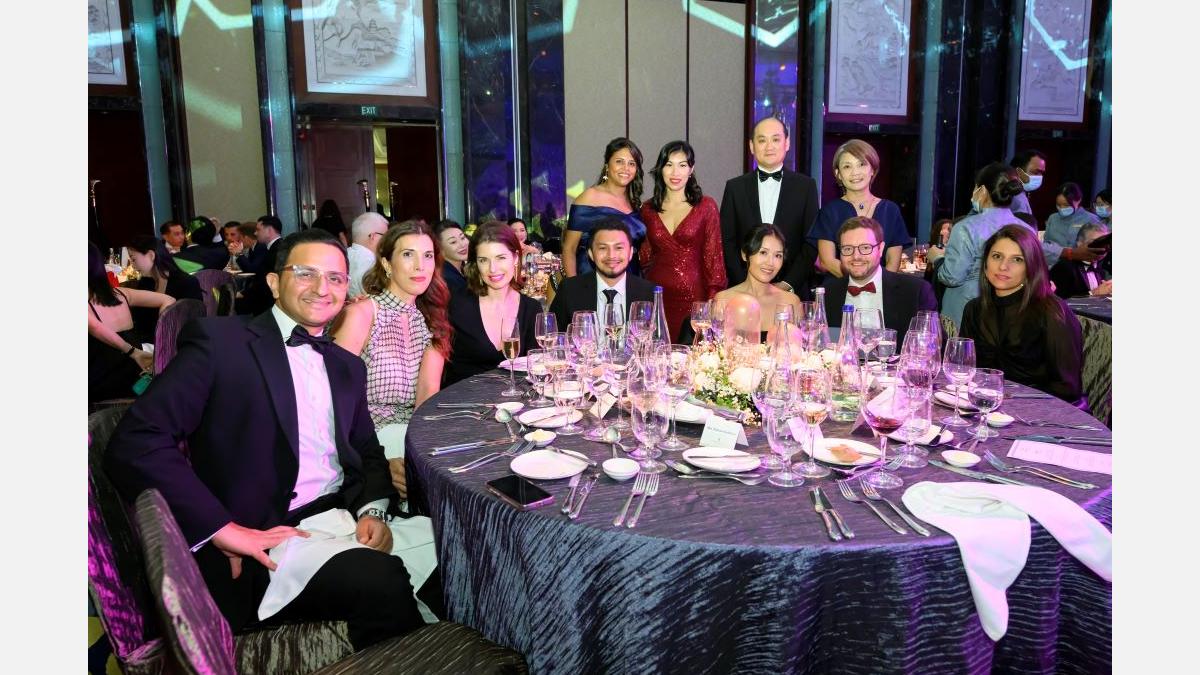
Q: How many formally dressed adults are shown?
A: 11